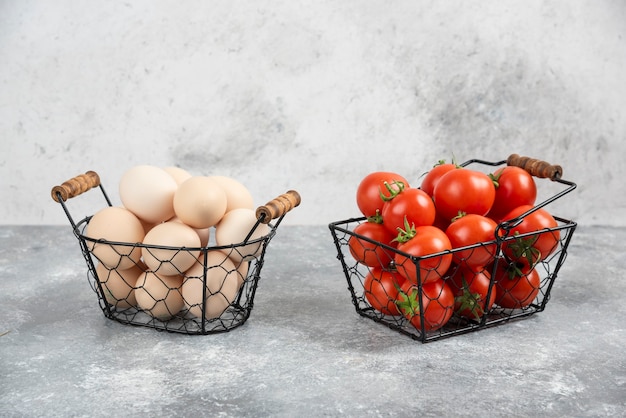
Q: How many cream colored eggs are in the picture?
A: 12